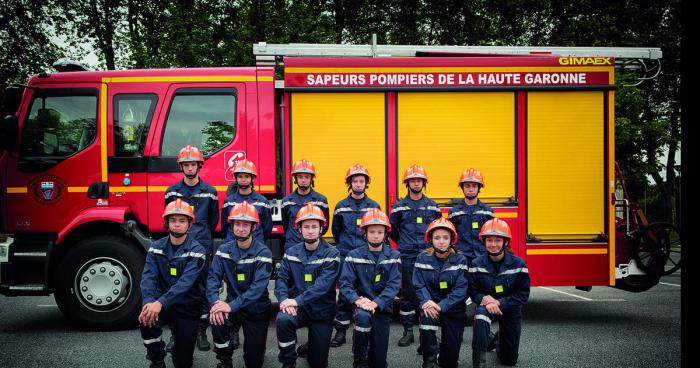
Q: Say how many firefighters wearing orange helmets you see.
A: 12